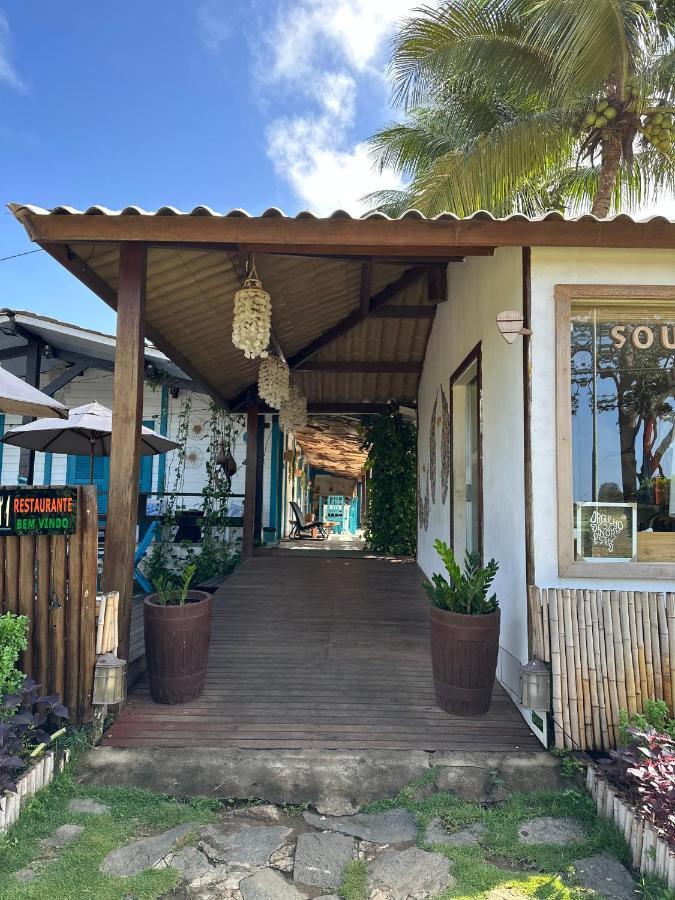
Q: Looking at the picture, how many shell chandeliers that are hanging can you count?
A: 3